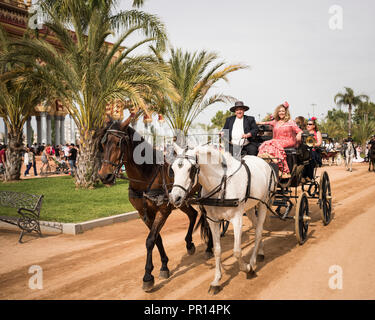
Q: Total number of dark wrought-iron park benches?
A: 1